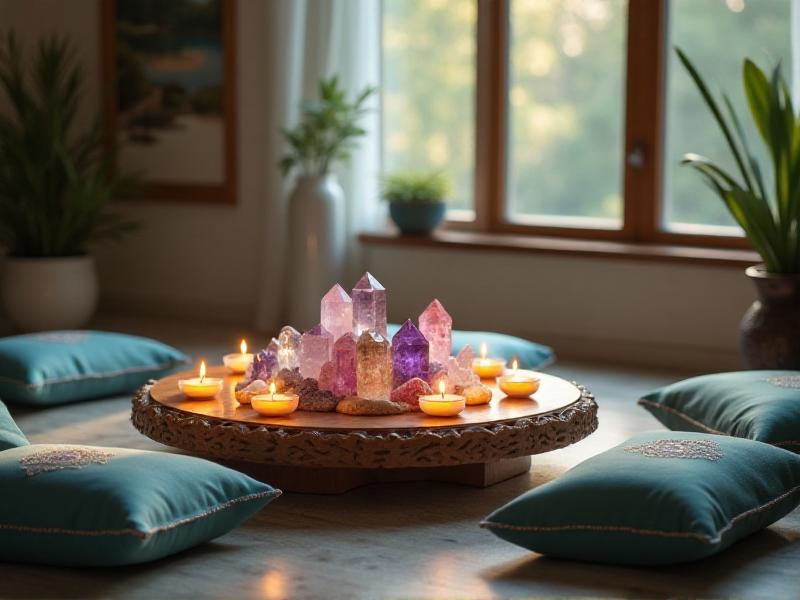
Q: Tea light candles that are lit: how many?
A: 6